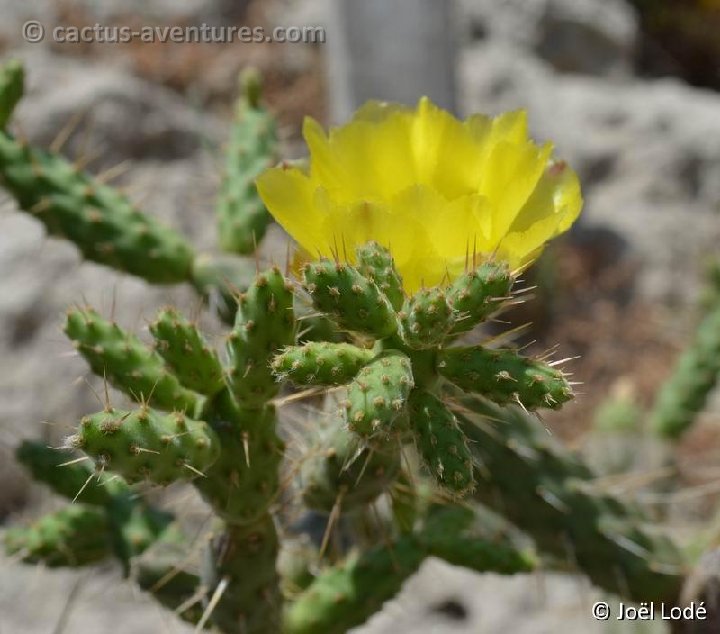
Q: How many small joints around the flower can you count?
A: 8